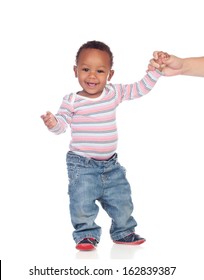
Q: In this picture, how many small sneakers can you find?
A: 2